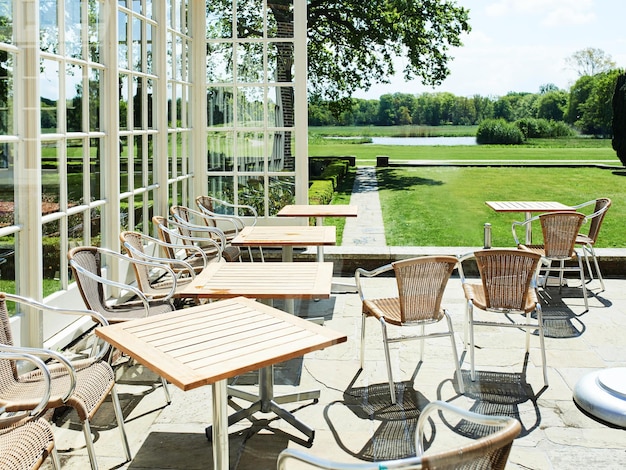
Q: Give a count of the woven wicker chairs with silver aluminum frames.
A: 12